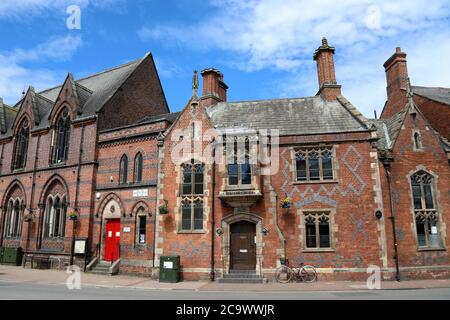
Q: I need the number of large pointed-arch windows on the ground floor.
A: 2